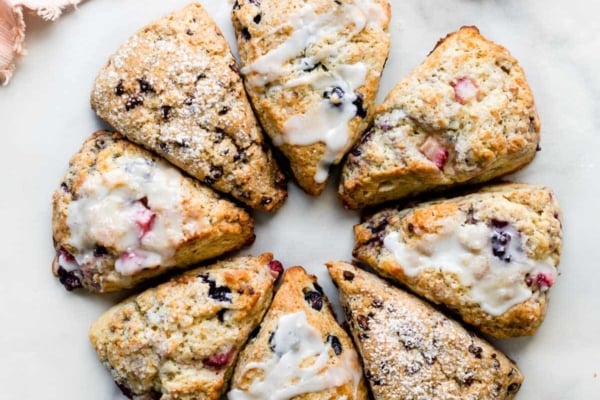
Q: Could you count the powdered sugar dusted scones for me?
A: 2